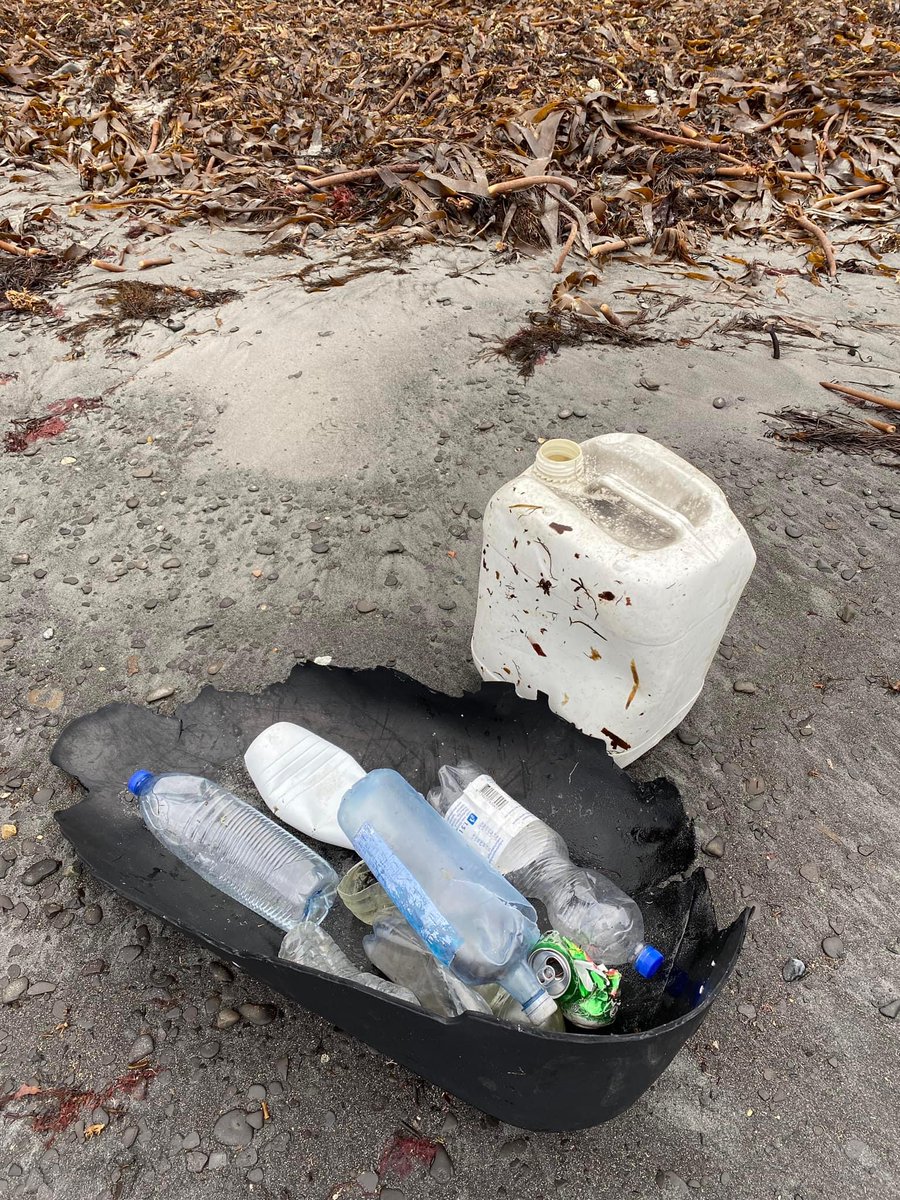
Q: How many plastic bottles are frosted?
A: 1